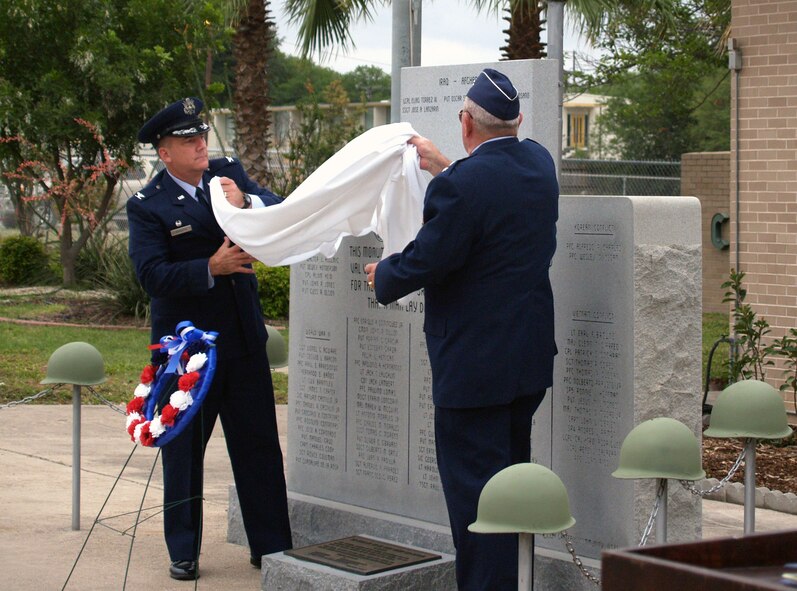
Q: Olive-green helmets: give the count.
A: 5